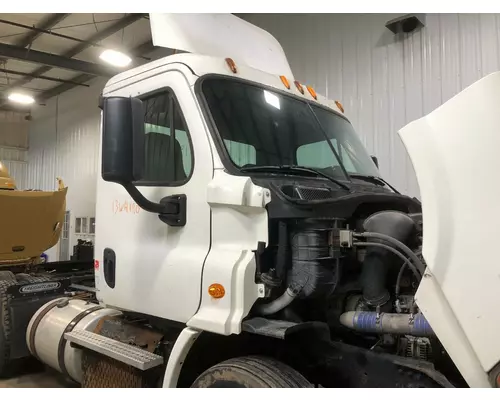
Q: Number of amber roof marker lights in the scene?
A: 5